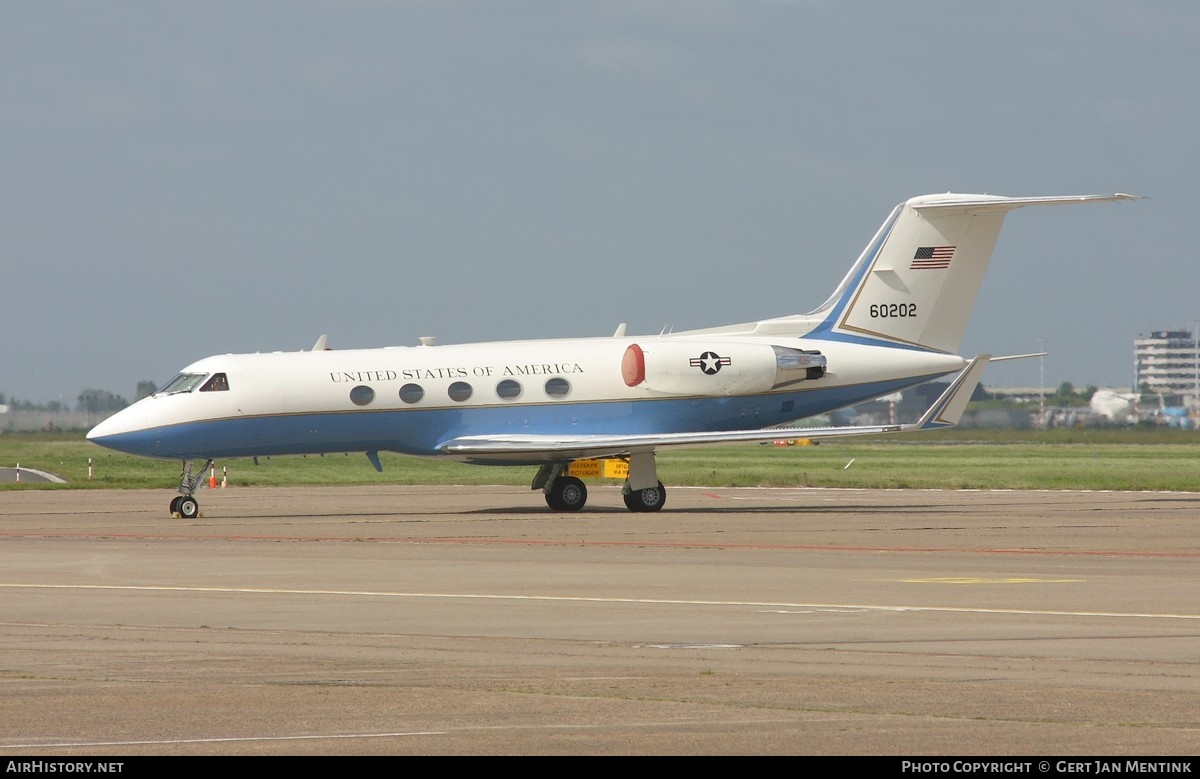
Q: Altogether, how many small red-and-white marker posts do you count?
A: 4